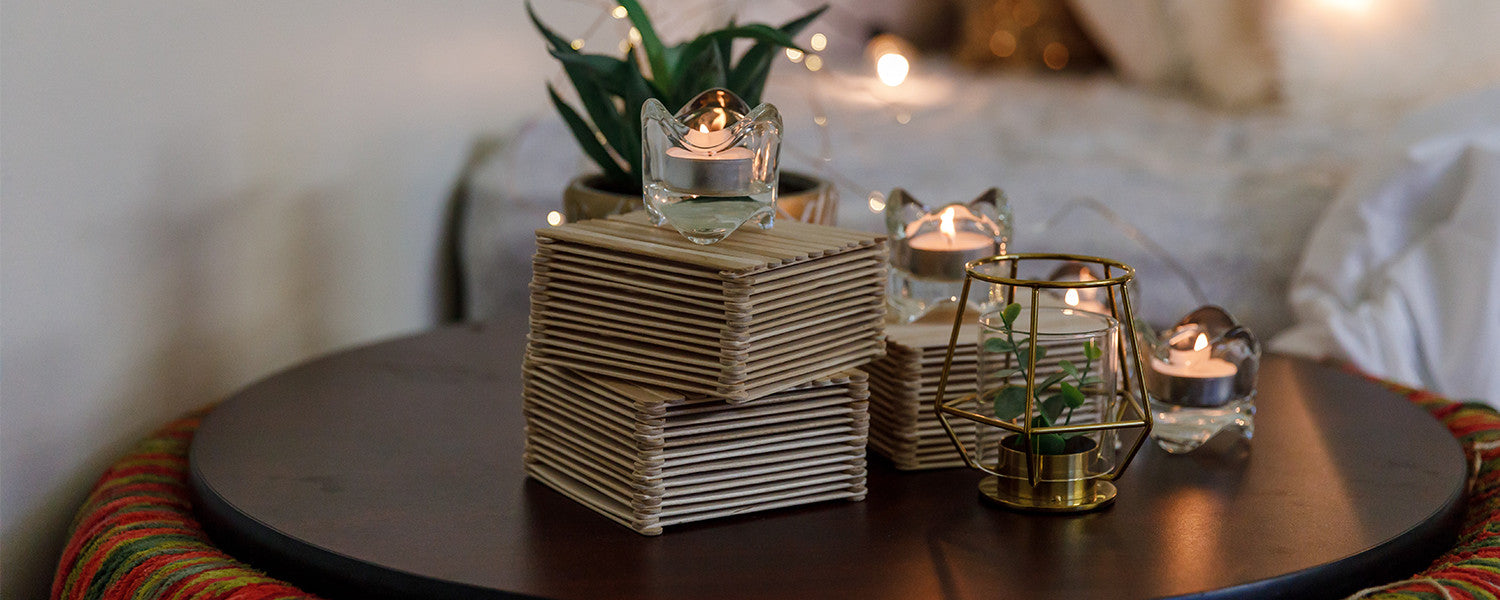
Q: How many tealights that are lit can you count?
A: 4